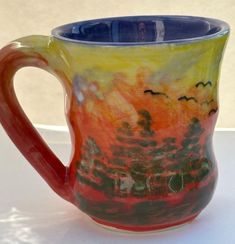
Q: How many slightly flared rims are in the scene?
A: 1